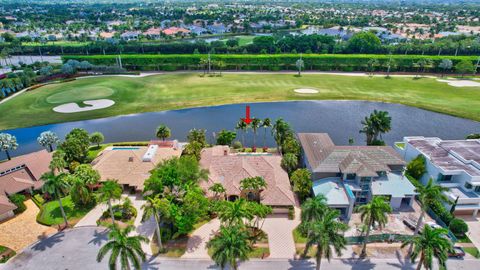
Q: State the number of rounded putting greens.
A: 1